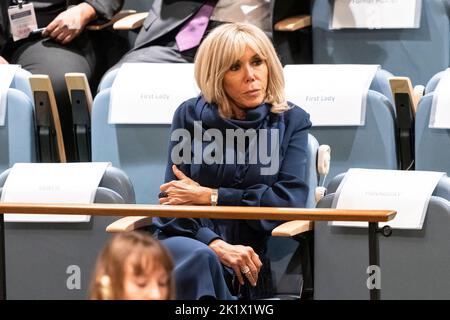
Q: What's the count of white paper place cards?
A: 7